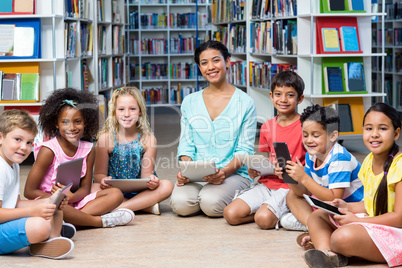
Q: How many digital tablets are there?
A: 7